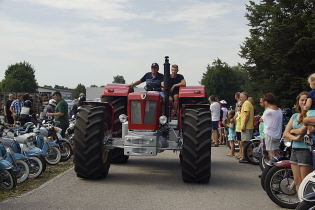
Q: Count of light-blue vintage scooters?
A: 4